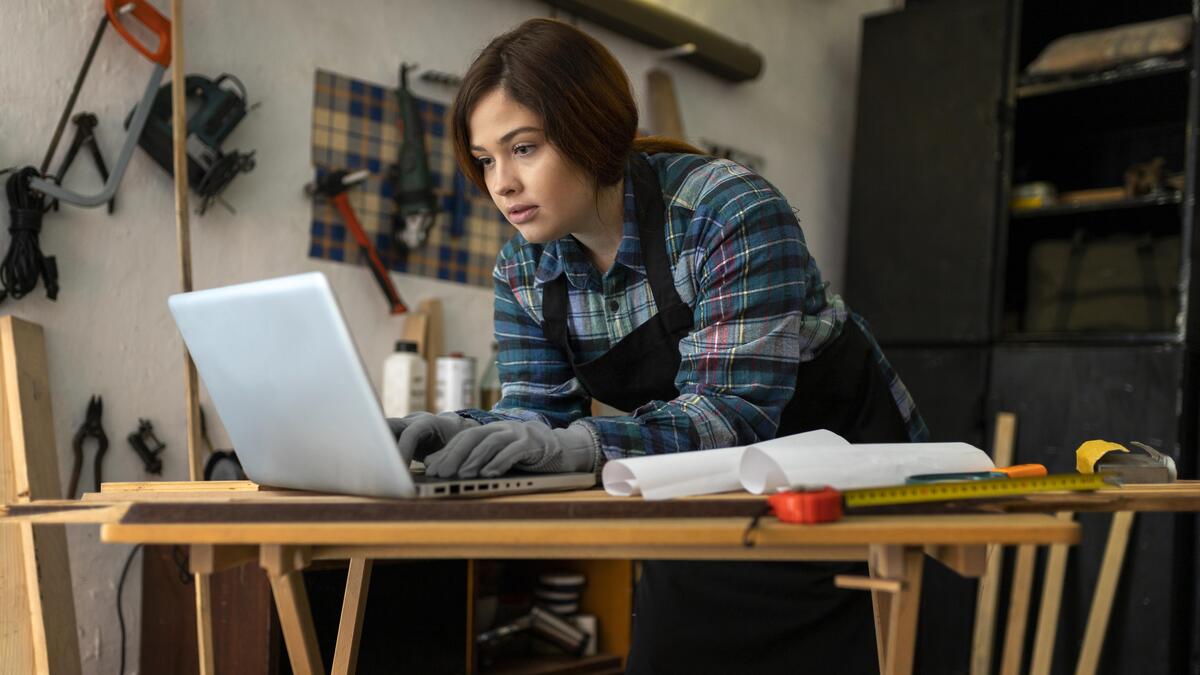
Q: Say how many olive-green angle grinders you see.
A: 1